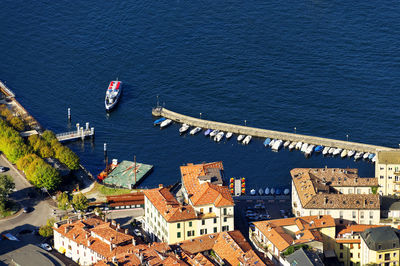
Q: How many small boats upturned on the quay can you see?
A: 6